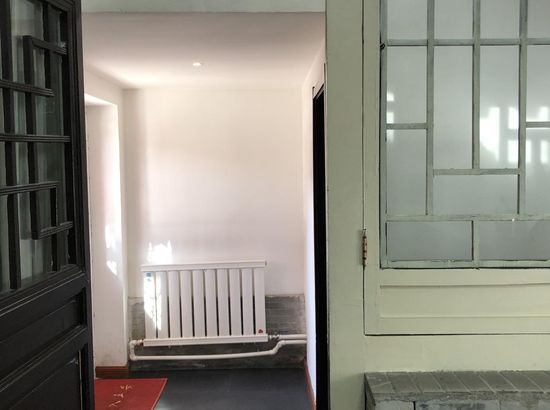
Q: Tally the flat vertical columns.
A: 10